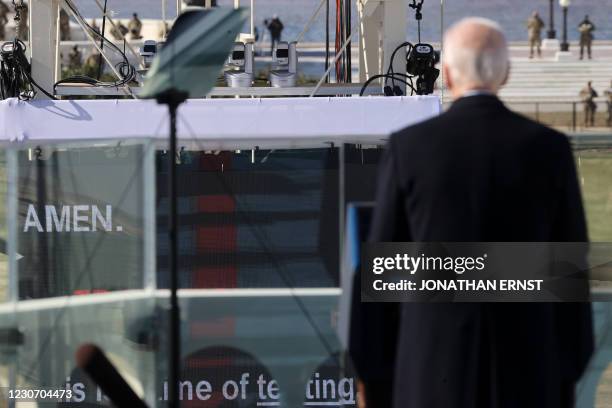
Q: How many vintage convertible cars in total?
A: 0